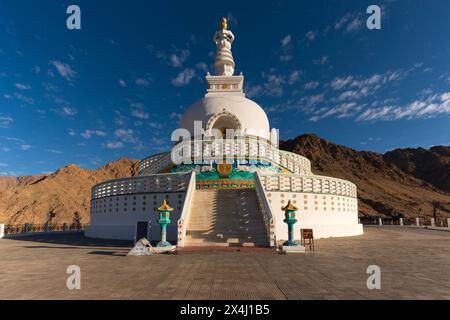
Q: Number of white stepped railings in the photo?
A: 2